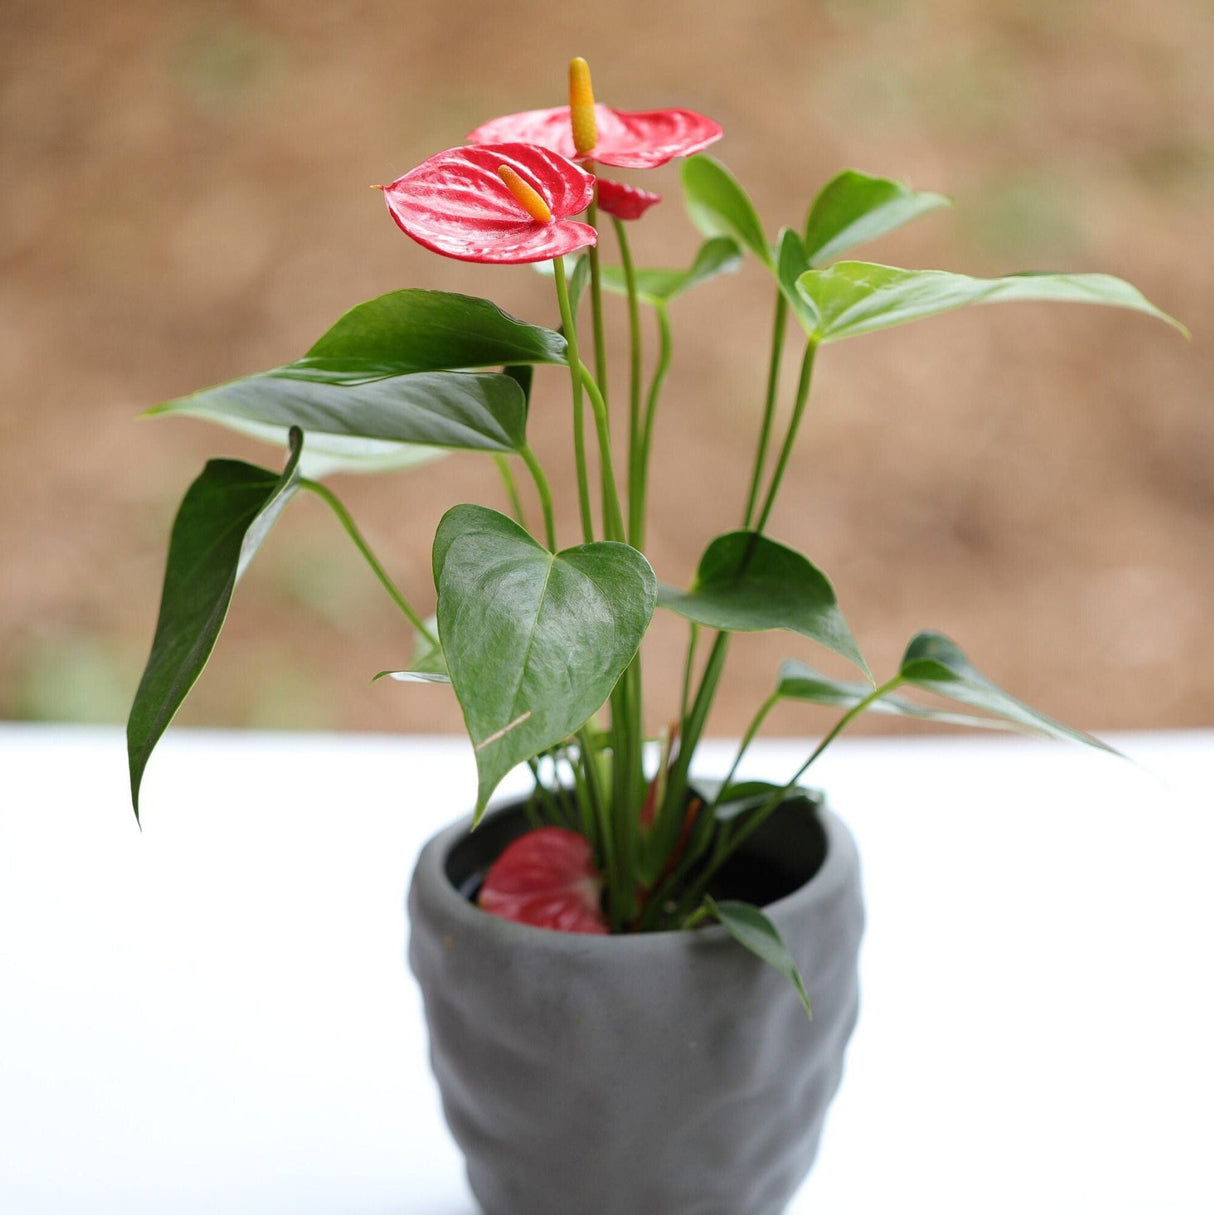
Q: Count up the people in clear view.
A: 0